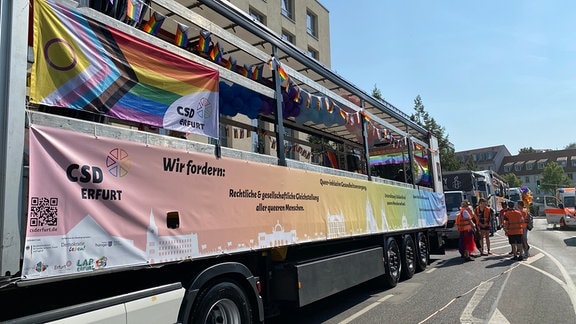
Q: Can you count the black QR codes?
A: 1